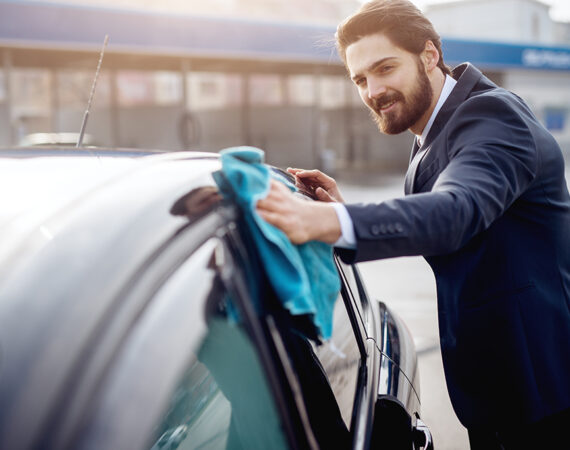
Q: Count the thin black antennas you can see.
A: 1